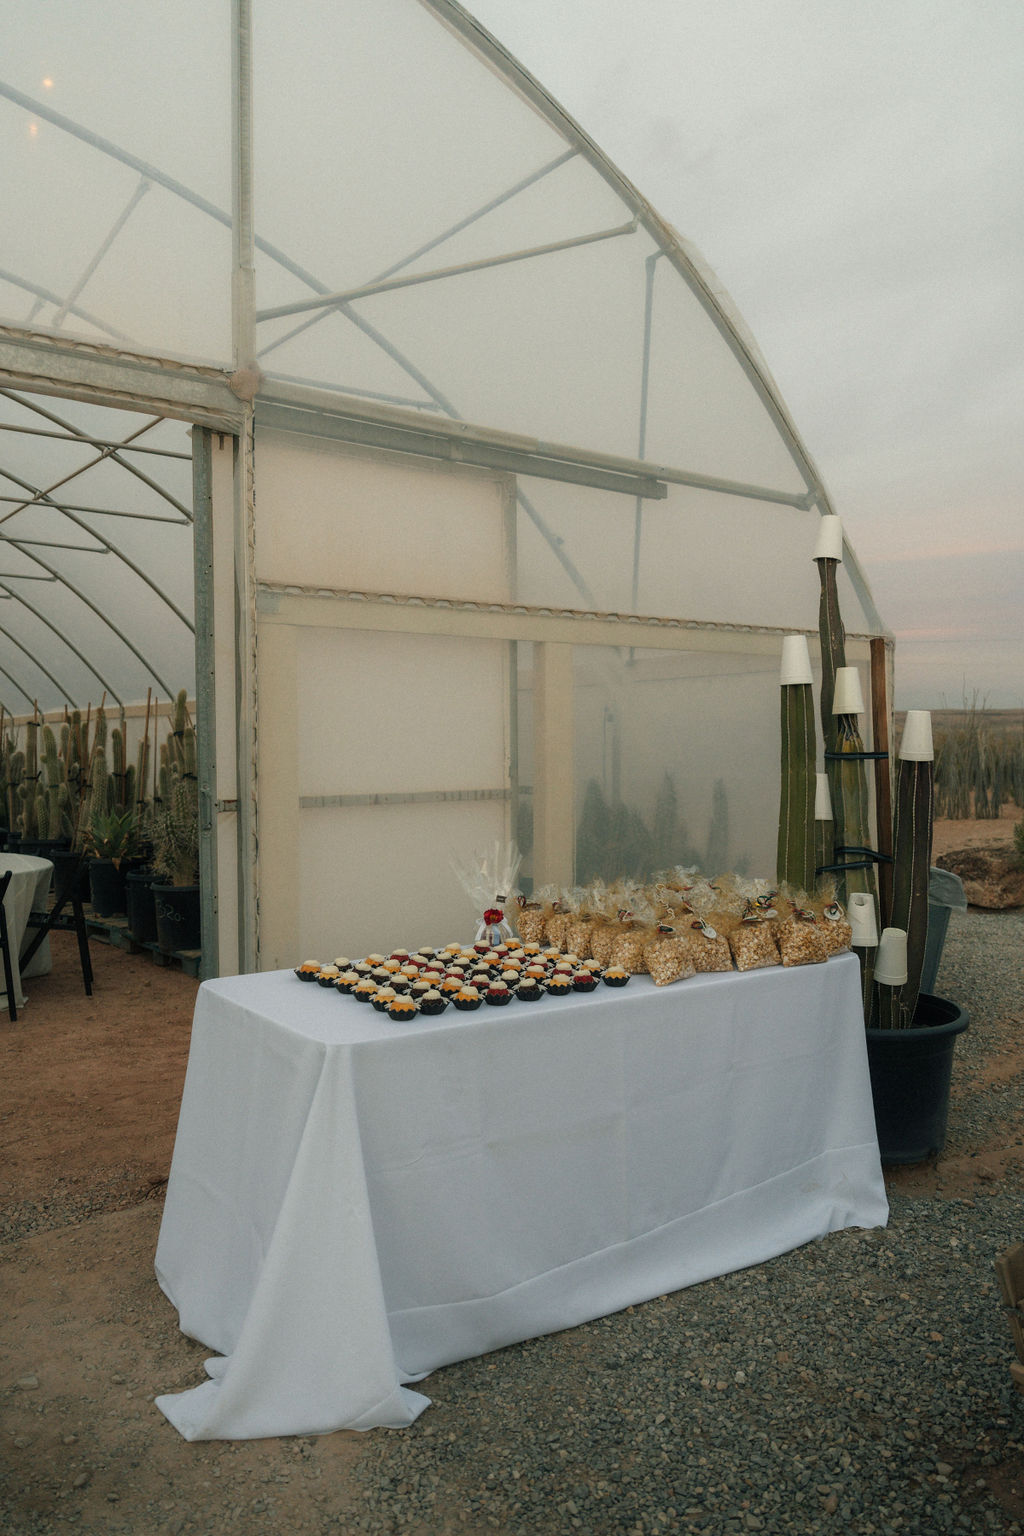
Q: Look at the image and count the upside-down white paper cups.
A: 7